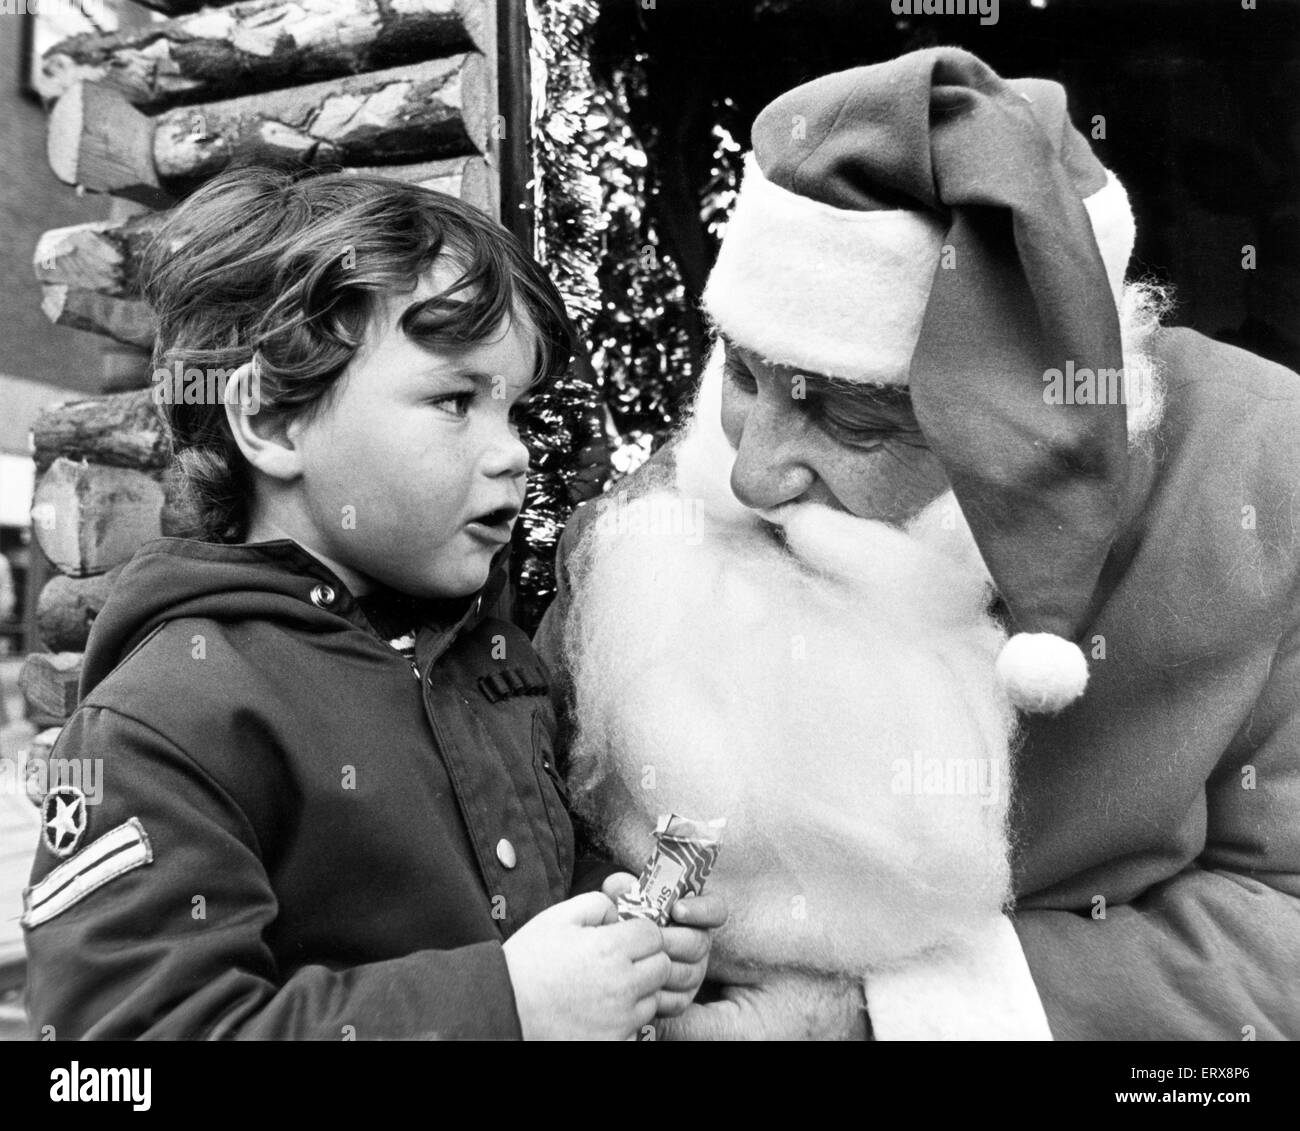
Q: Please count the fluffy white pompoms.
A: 1